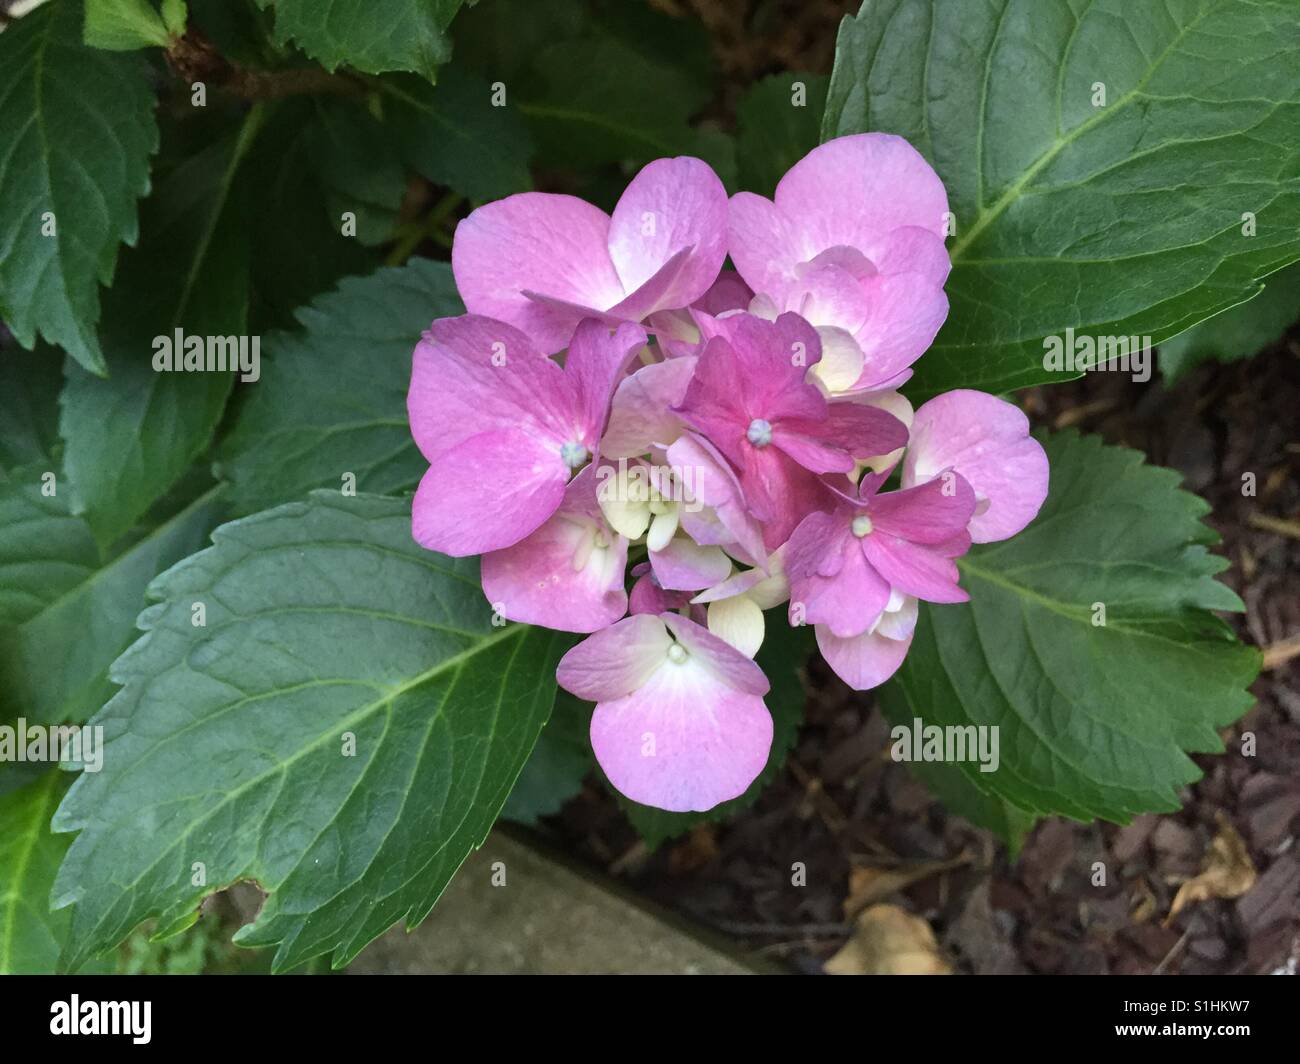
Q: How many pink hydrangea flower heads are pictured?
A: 1